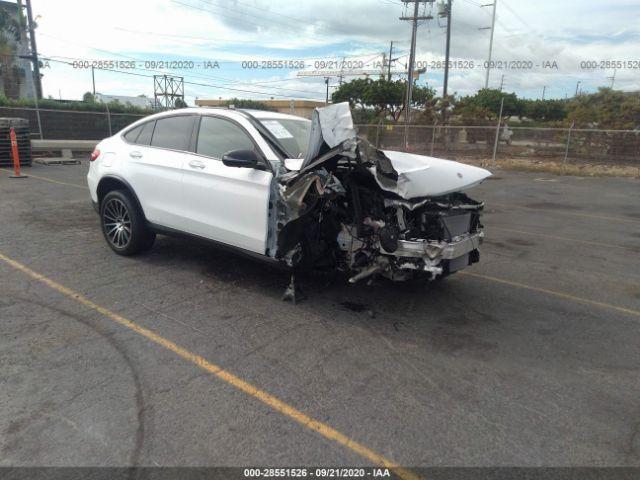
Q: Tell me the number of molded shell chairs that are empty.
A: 0